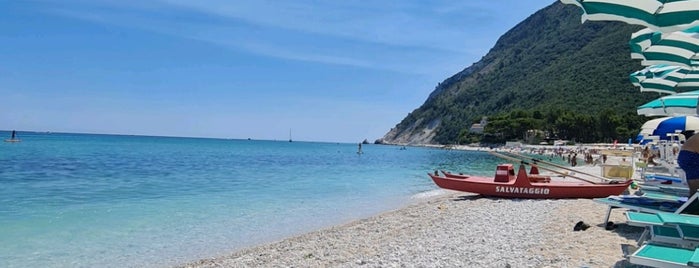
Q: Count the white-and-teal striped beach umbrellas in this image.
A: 4